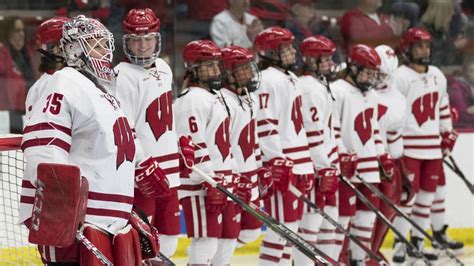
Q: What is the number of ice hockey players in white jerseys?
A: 10